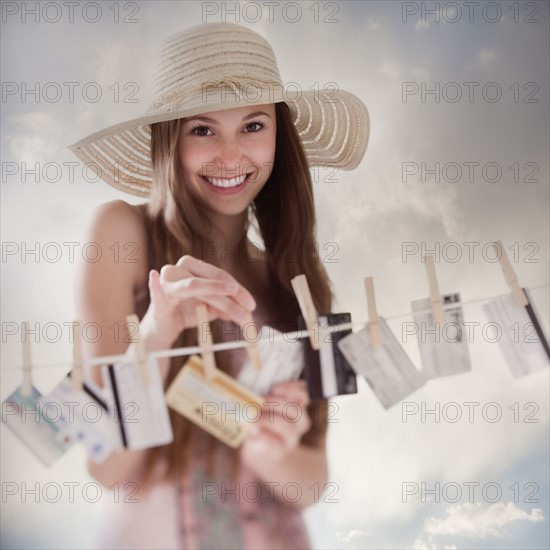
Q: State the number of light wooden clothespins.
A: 9